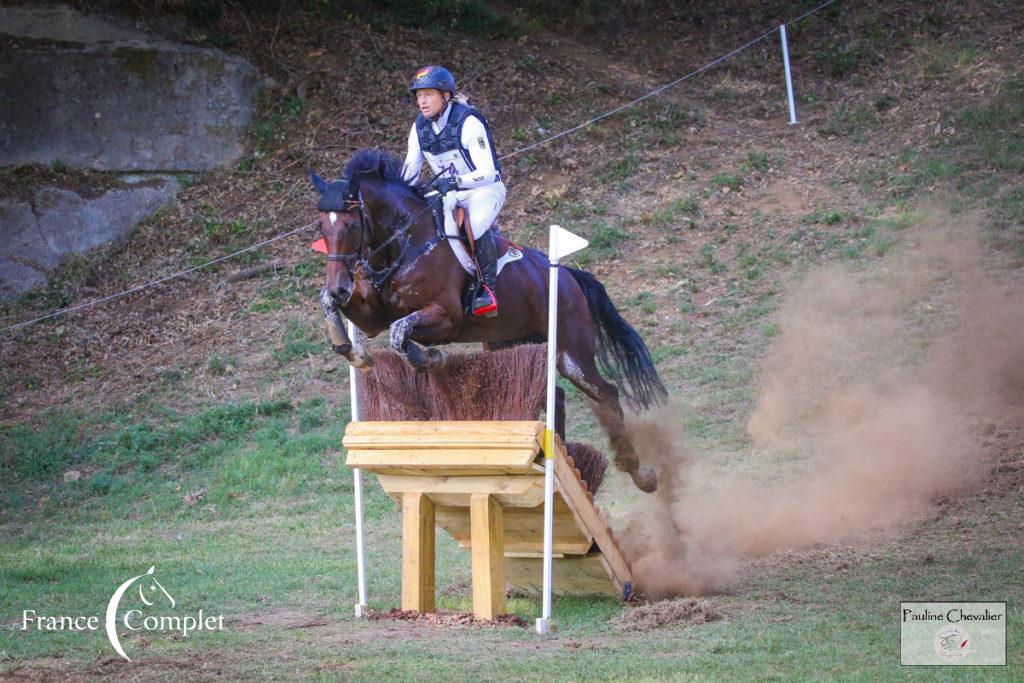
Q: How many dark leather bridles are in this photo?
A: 1